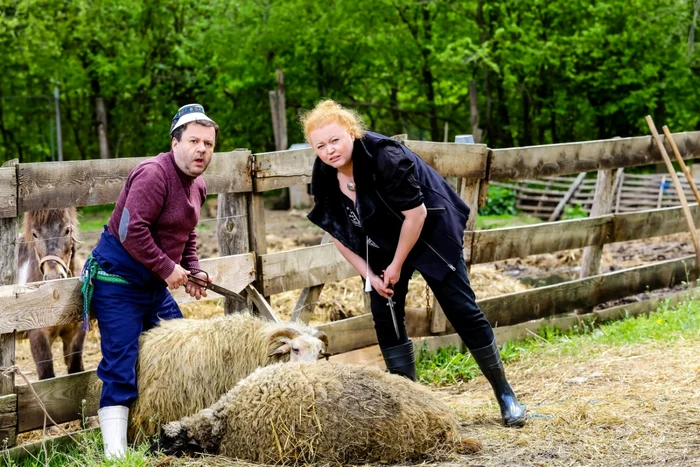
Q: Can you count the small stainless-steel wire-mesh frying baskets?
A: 0